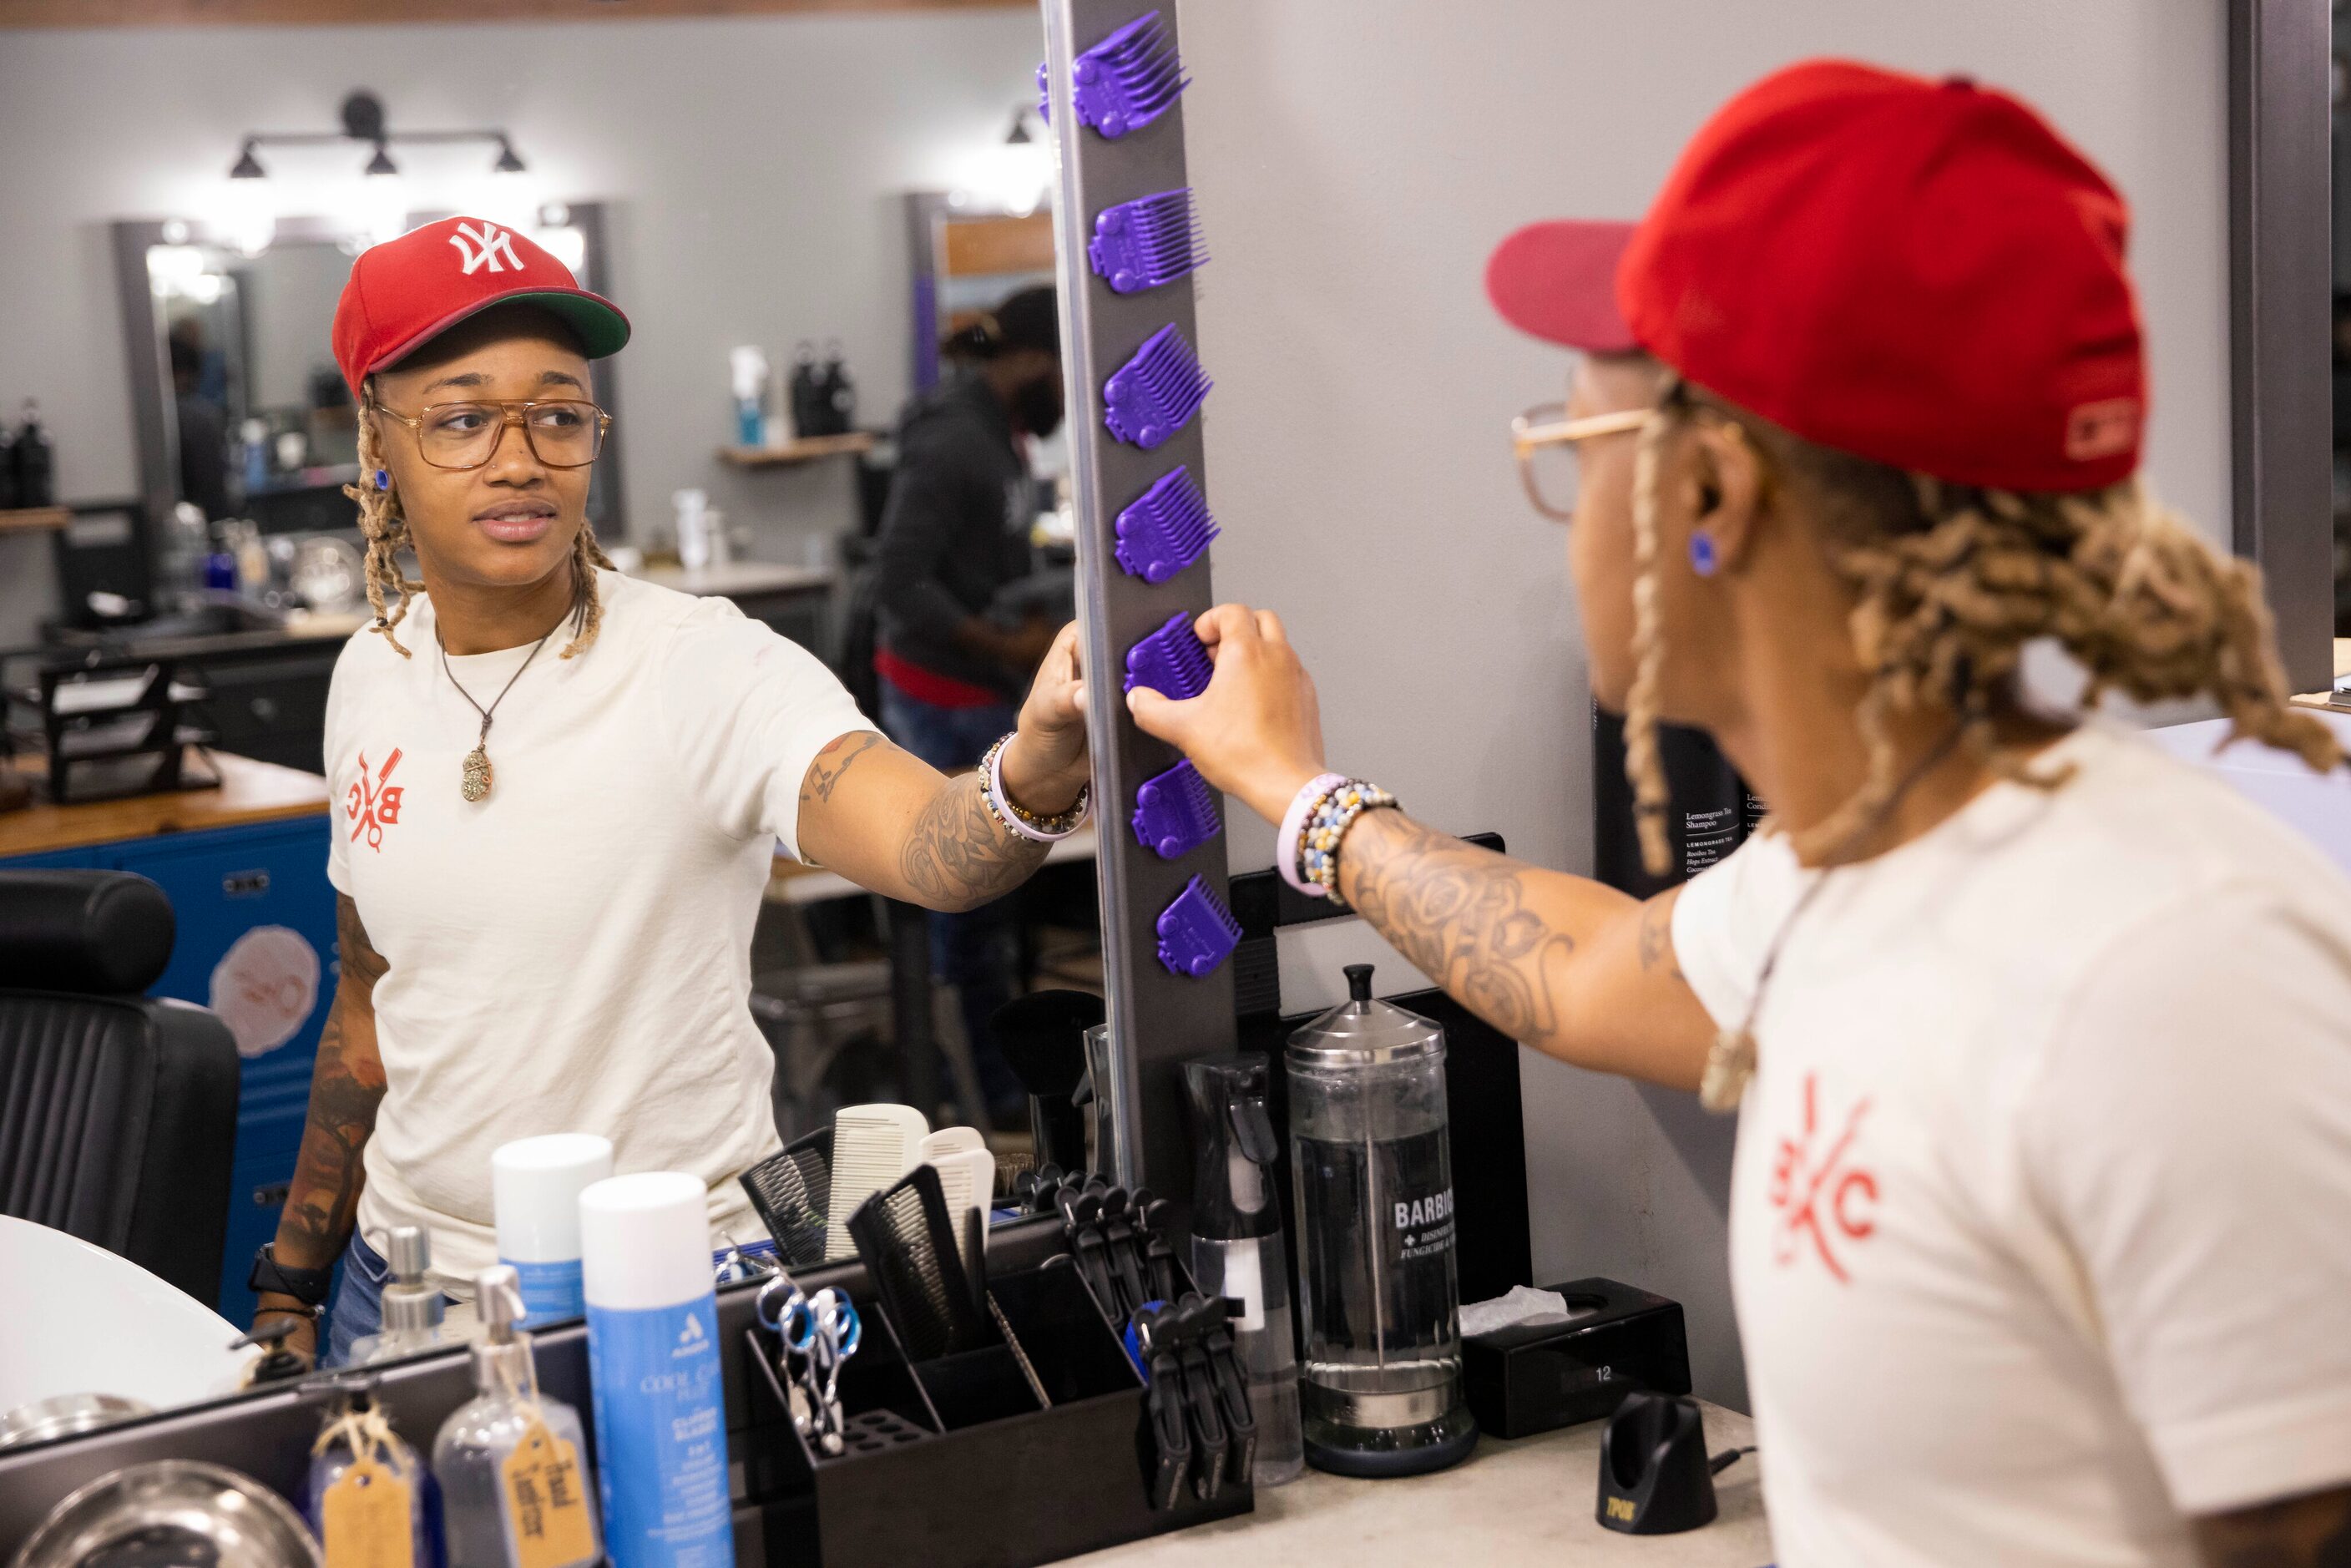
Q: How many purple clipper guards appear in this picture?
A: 7